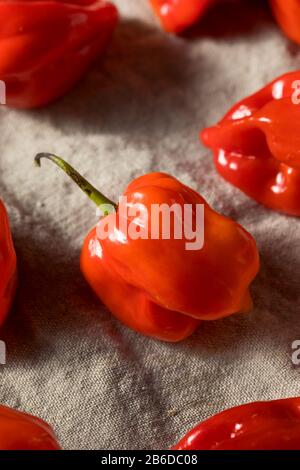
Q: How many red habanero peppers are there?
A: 8